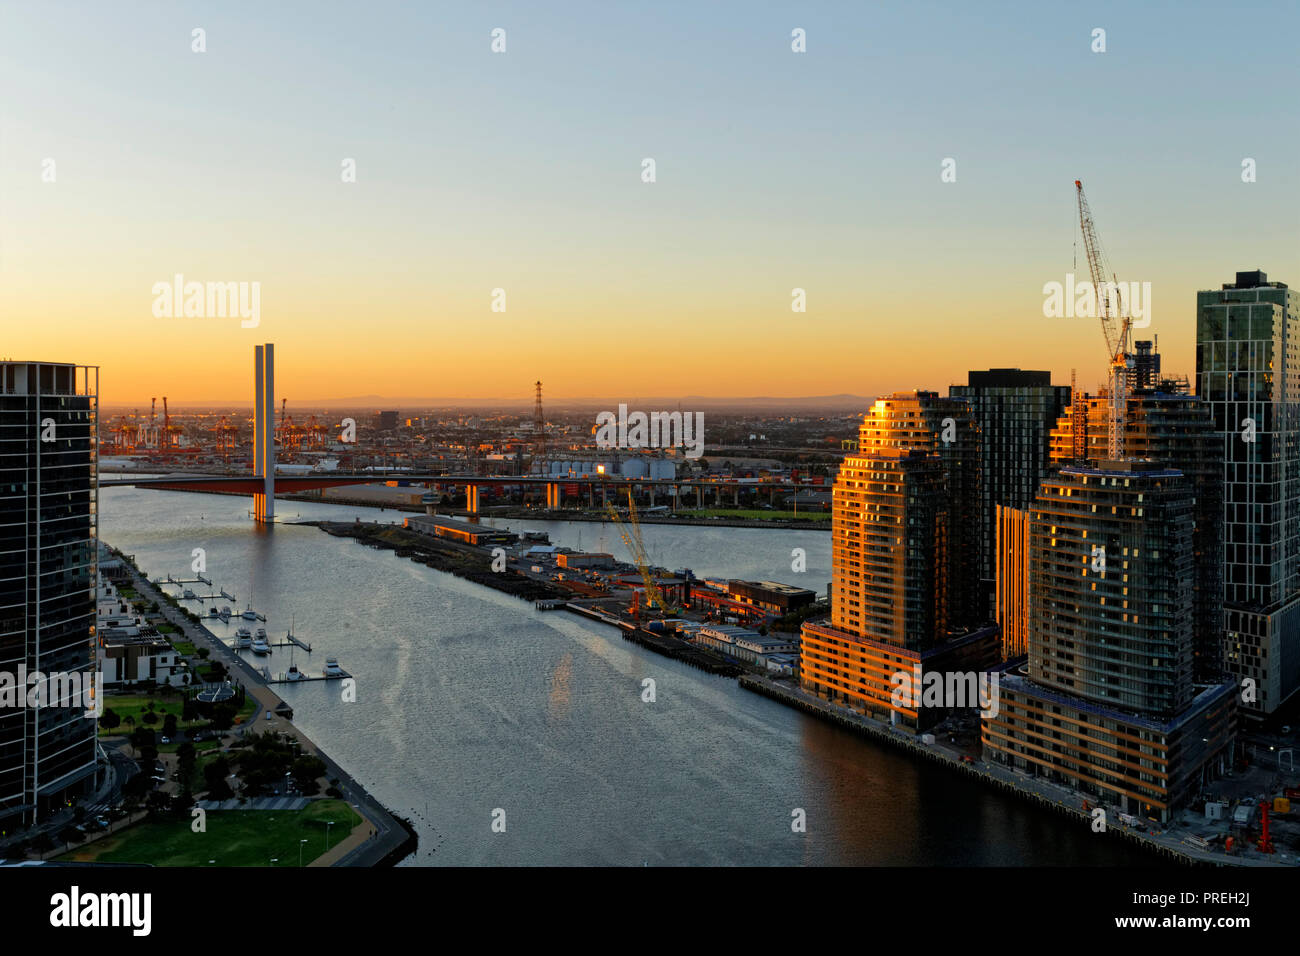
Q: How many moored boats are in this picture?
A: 9